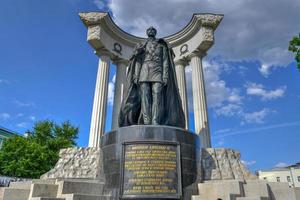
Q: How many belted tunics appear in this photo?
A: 1